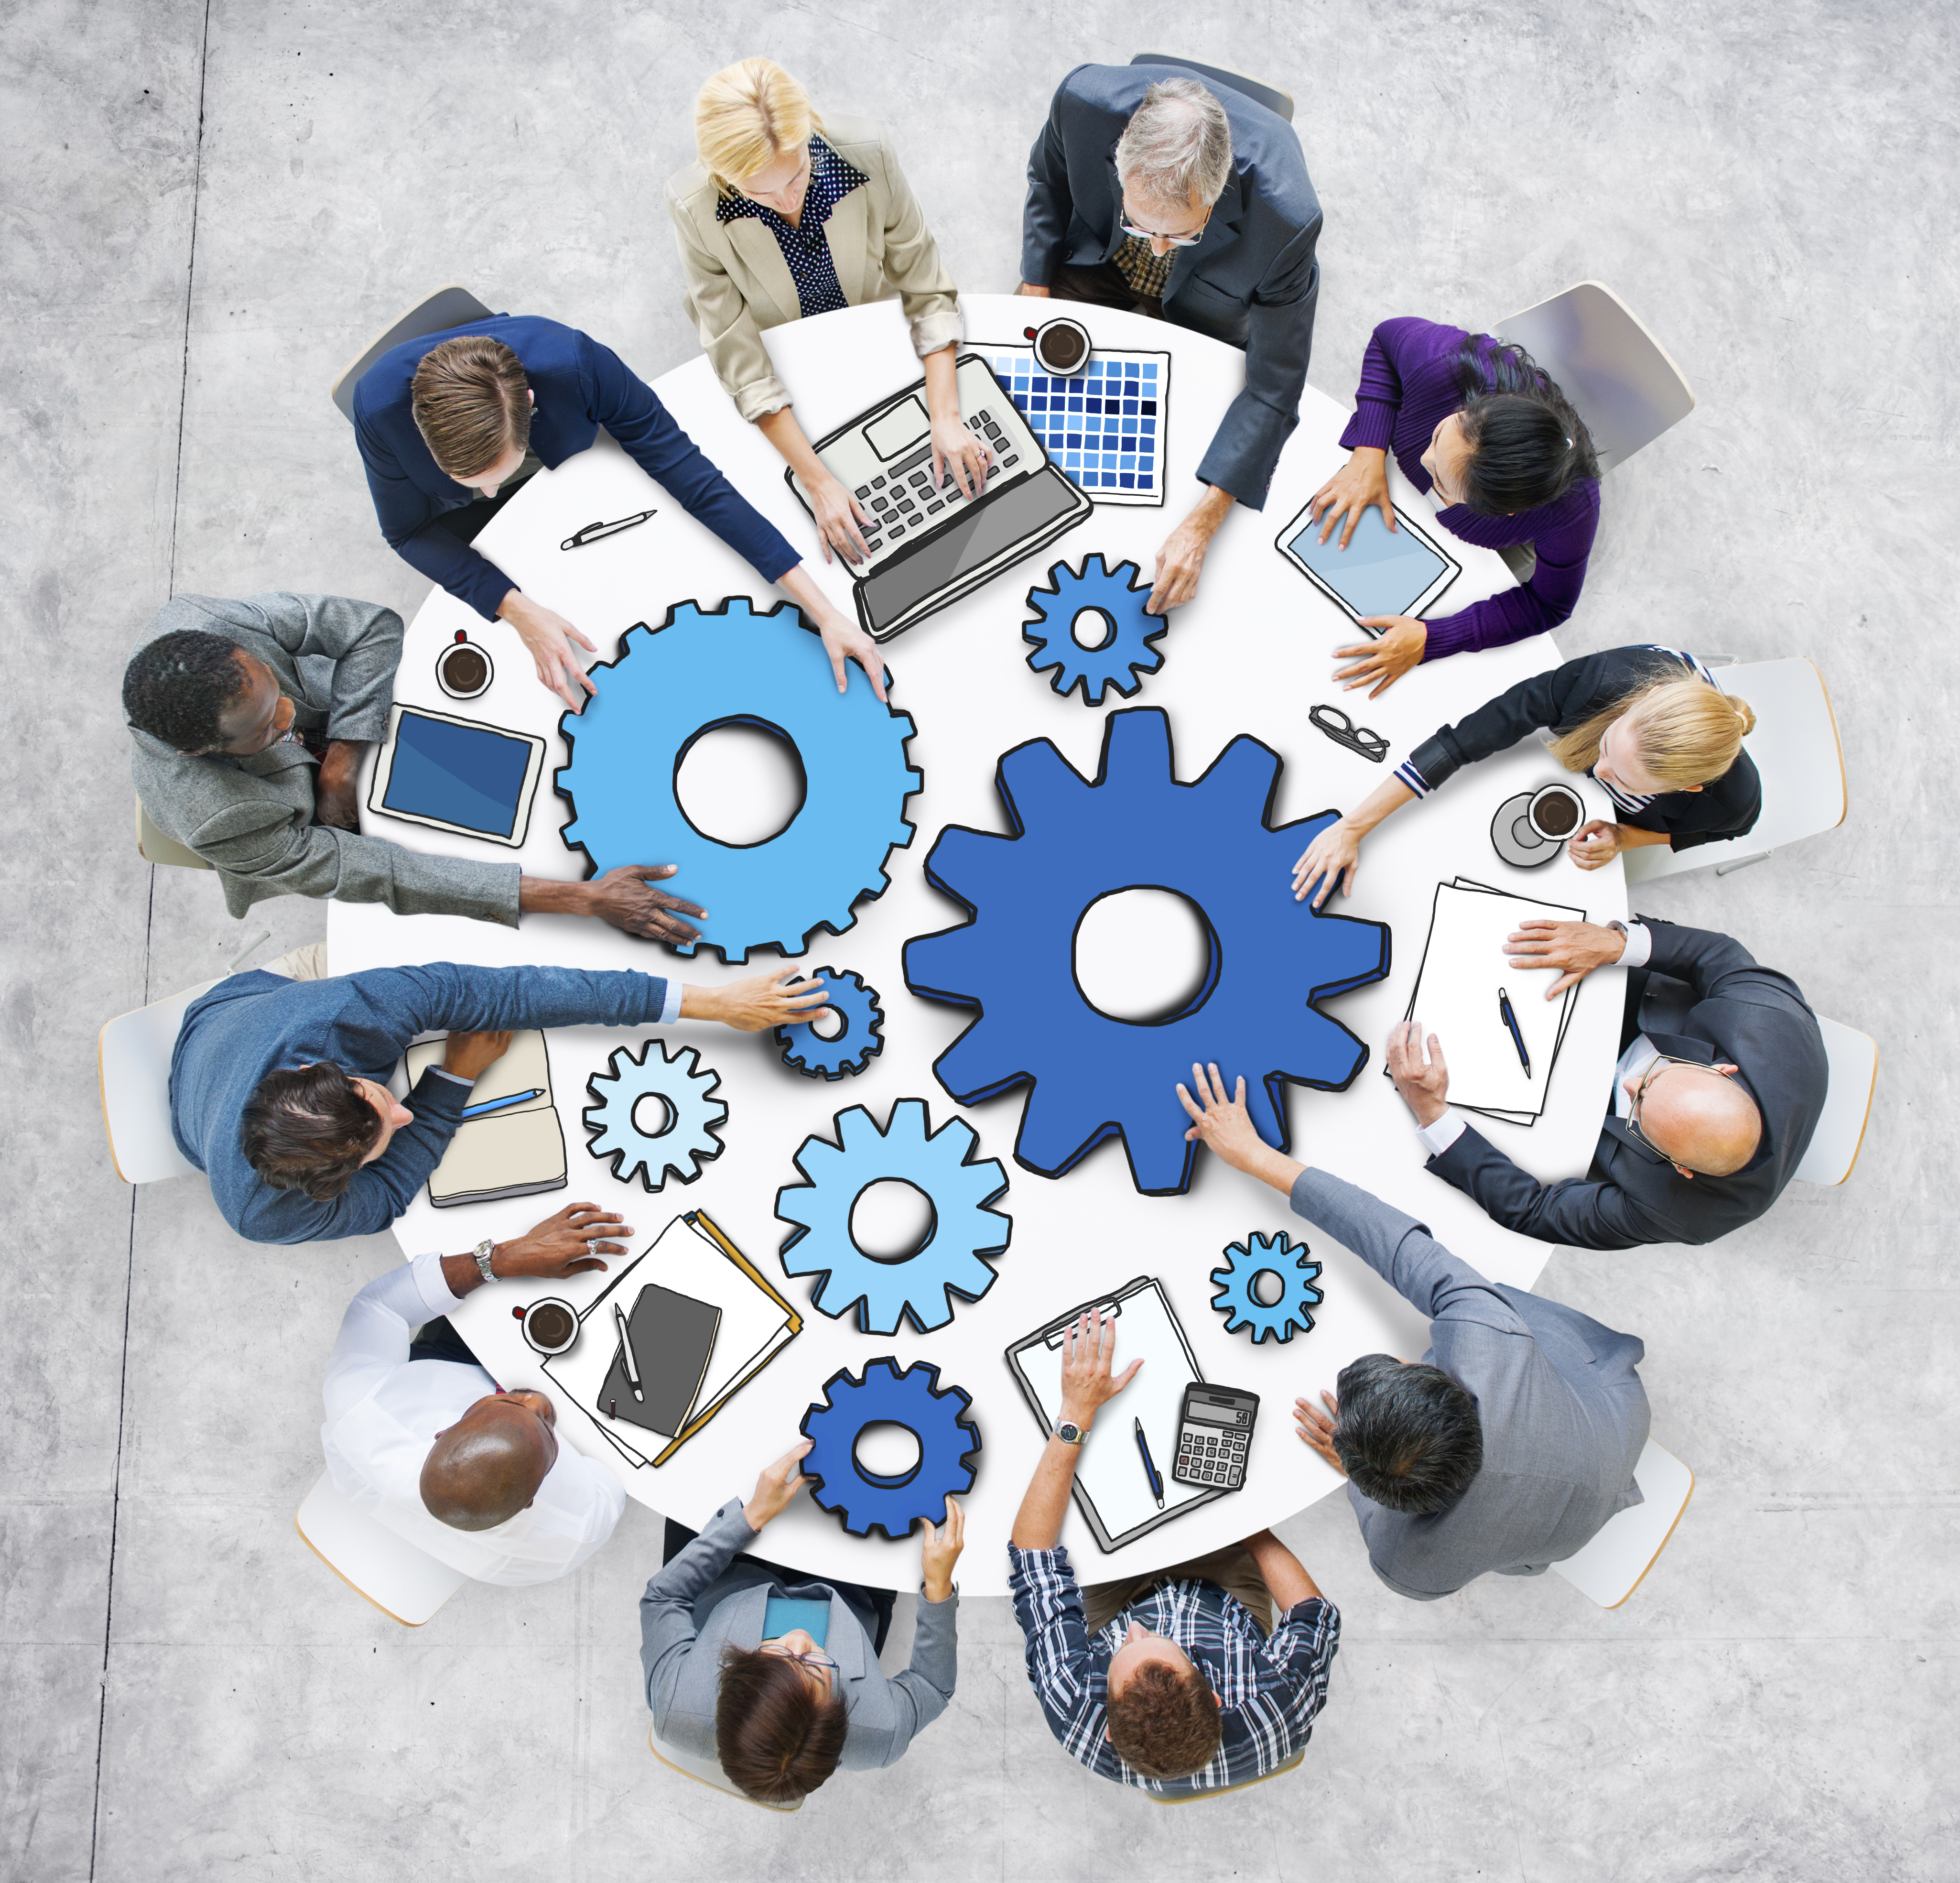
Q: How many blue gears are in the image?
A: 8